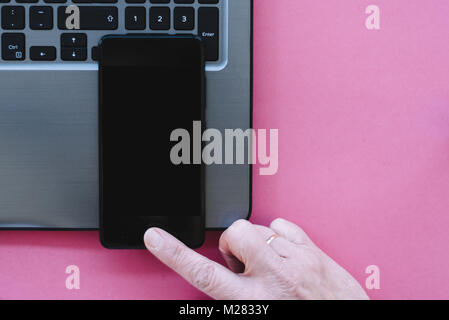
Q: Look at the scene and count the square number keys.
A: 3